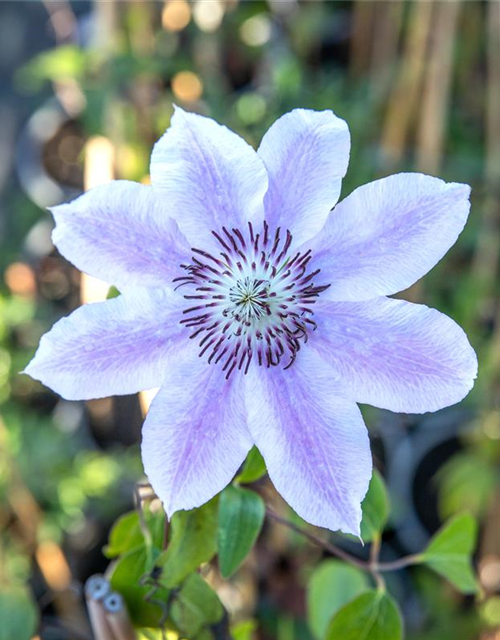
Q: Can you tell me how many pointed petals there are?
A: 8